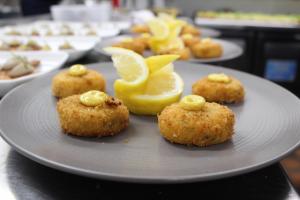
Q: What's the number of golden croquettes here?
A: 4